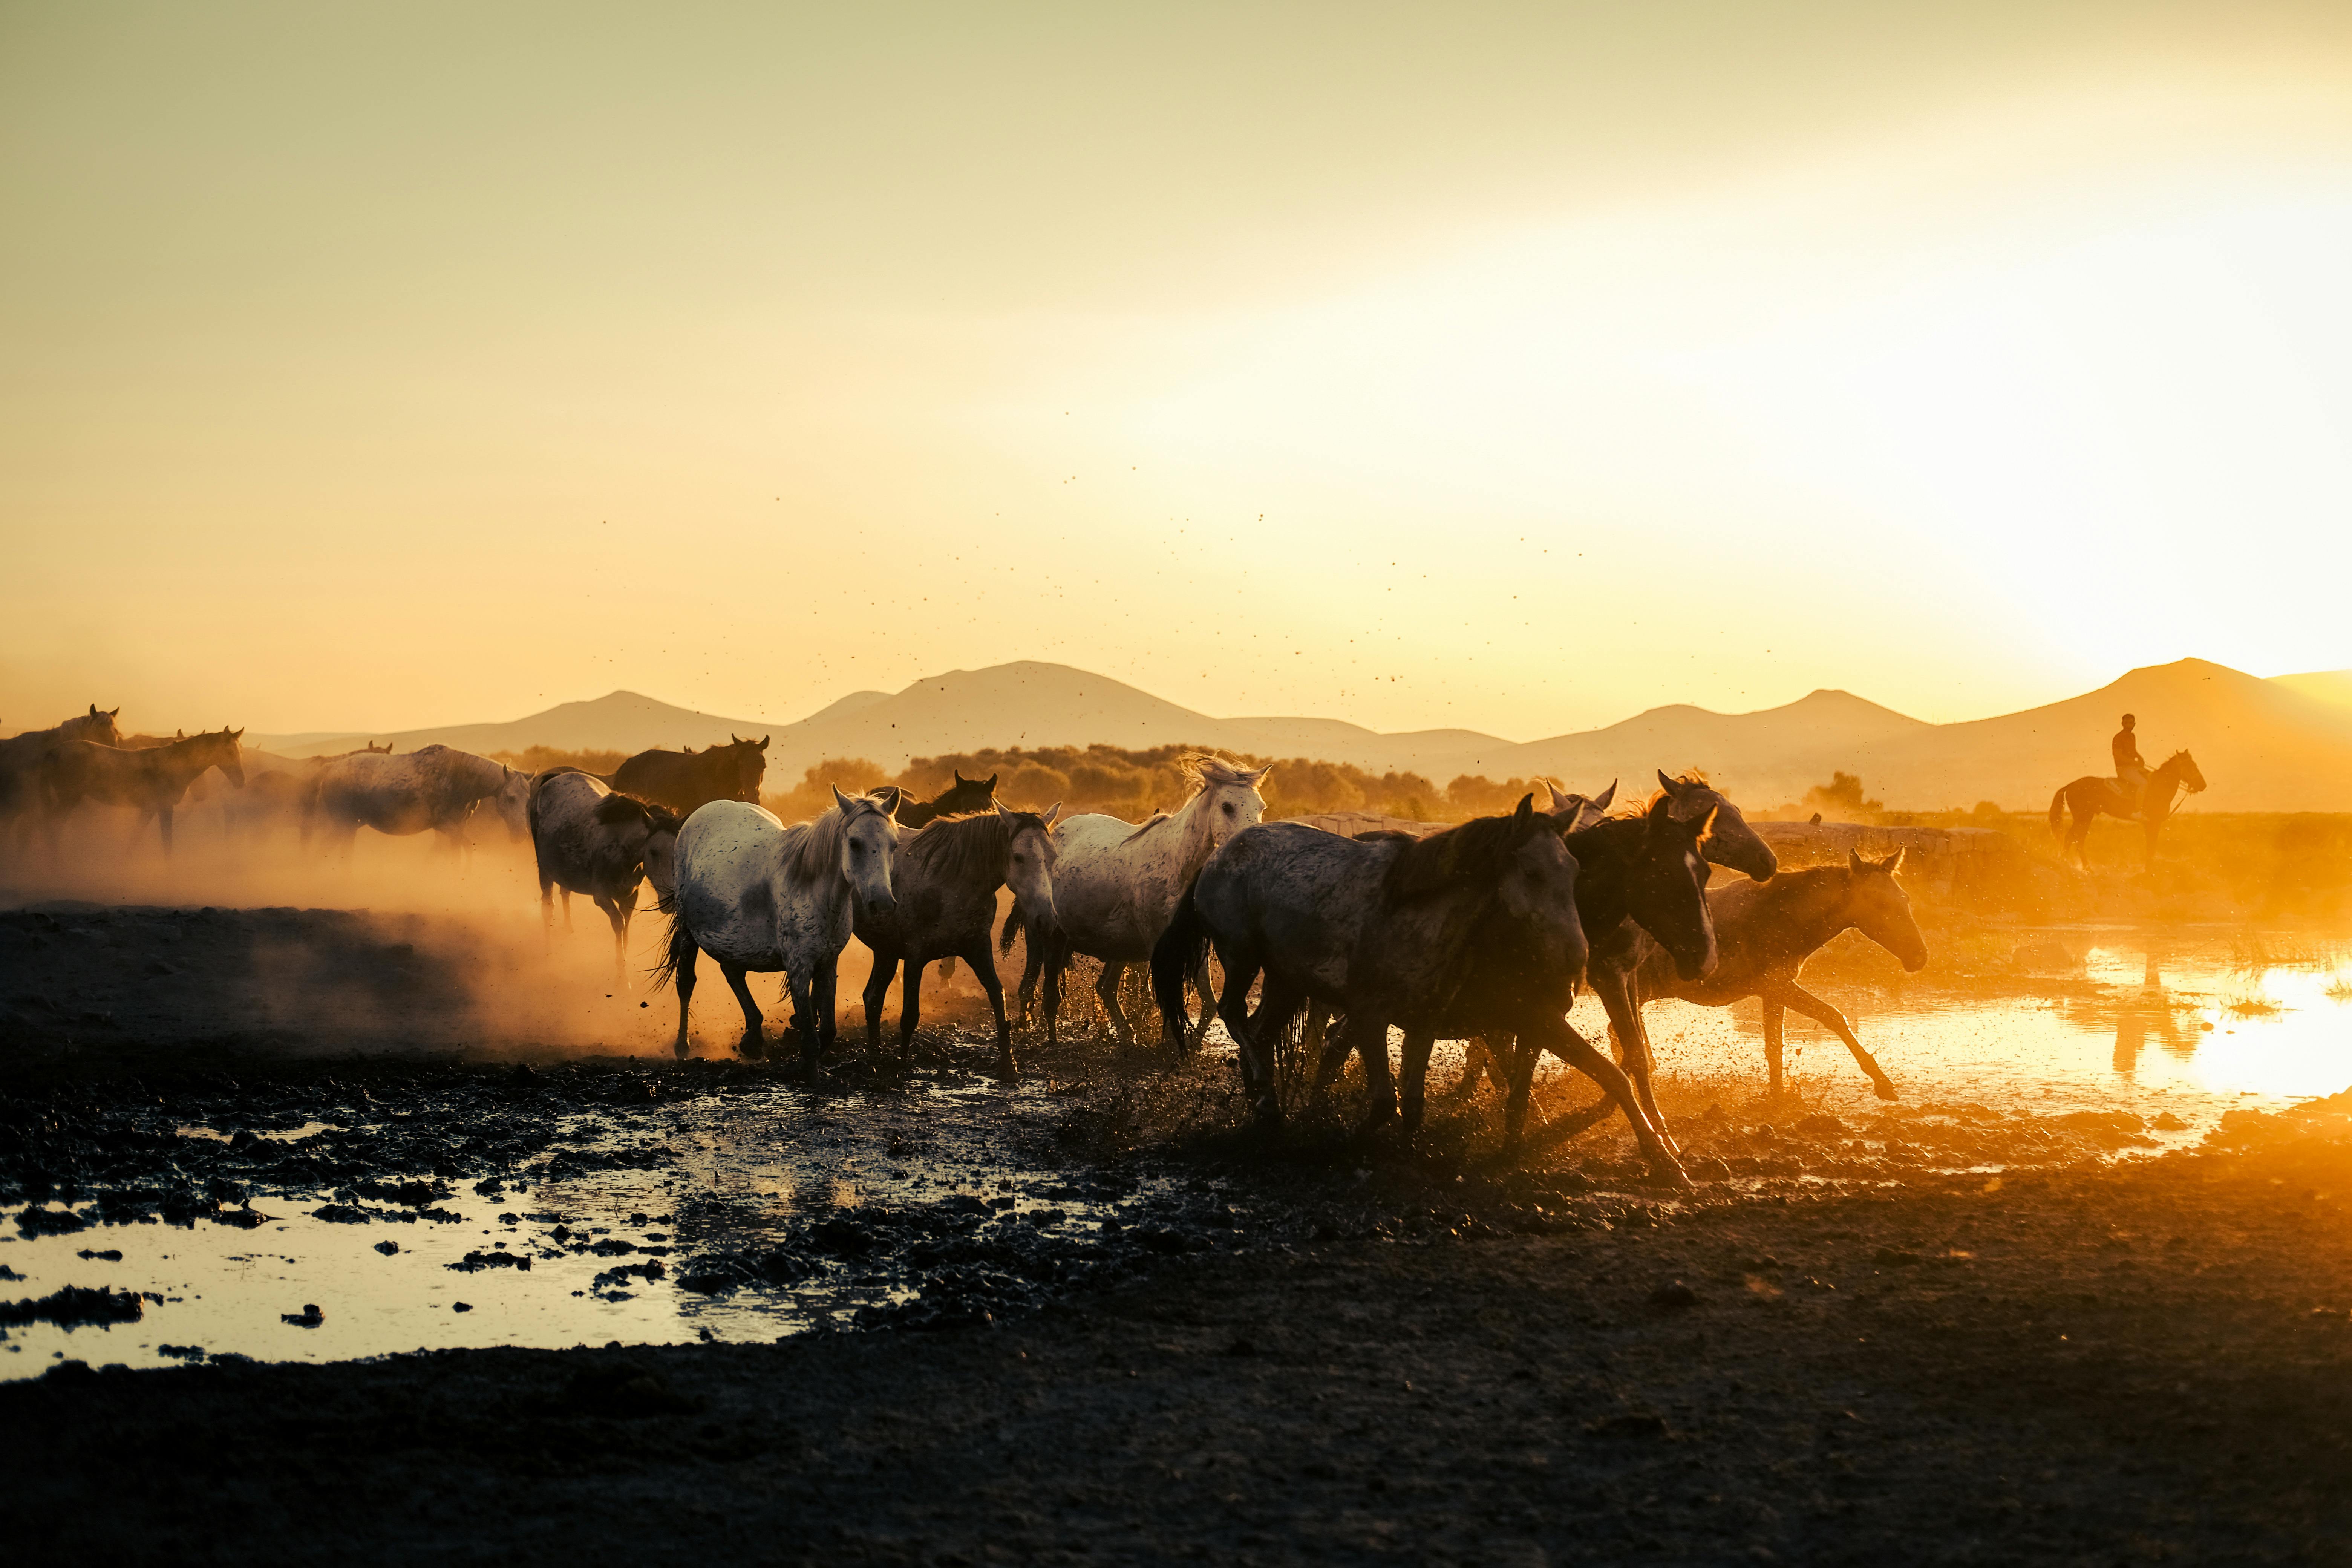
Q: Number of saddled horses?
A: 1